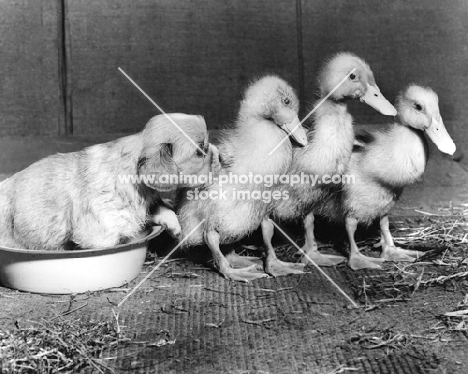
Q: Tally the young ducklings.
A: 3